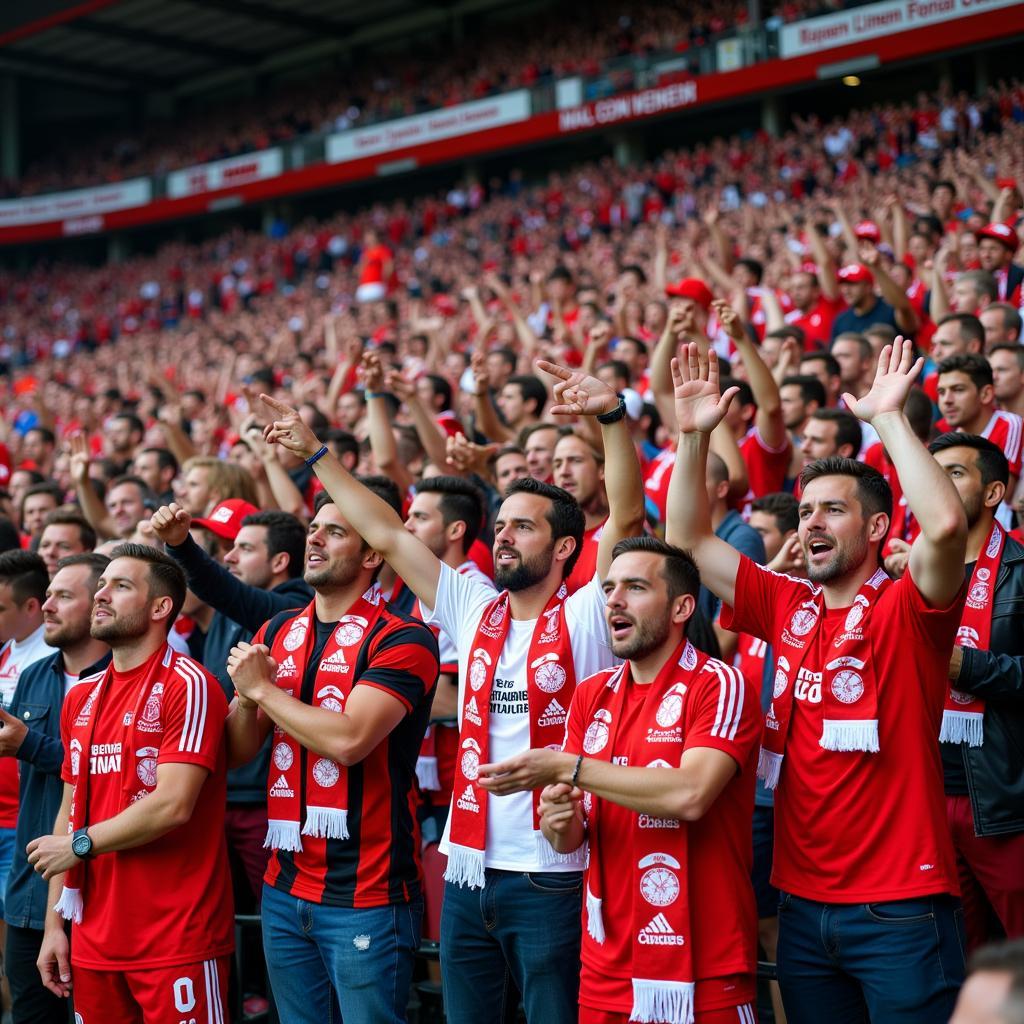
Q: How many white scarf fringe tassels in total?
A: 11